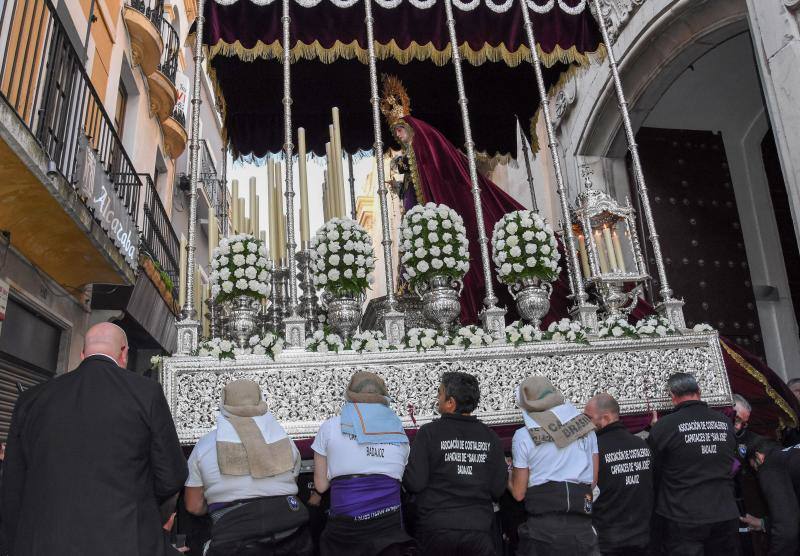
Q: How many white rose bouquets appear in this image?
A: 4